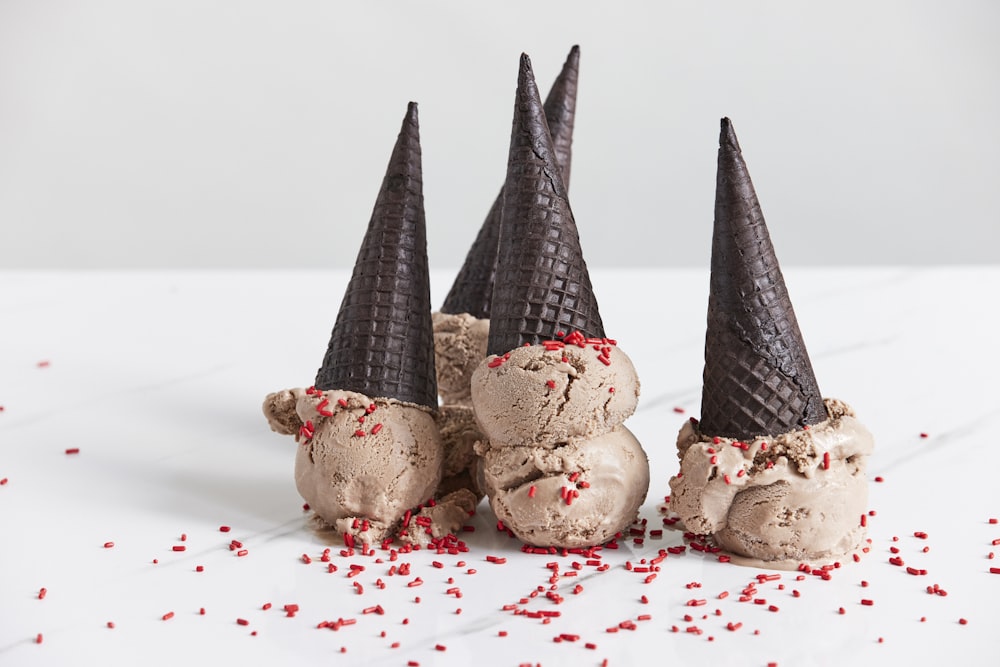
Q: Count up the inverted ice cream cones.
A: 4